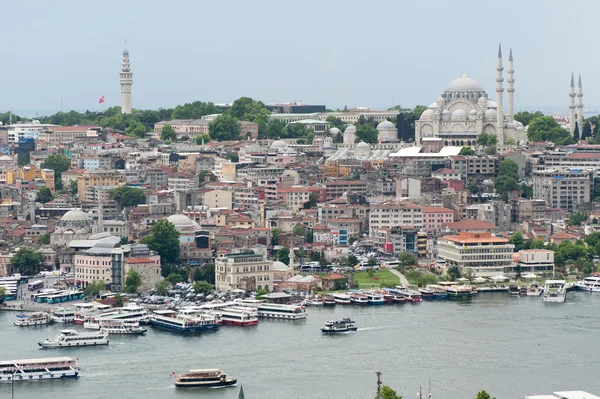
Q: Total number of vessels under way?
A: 4